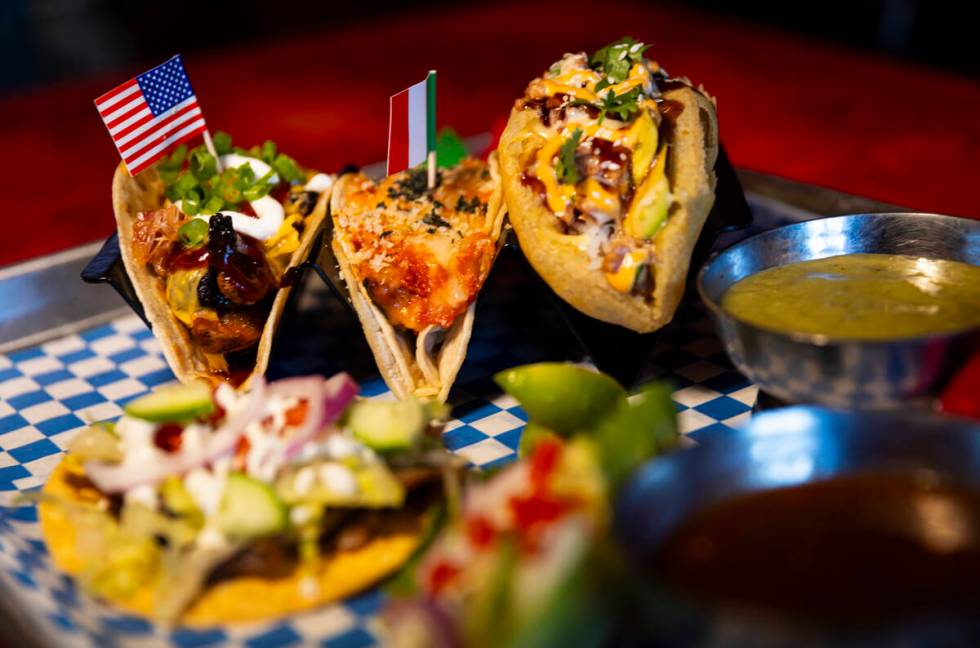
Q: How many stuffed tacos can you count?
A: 3